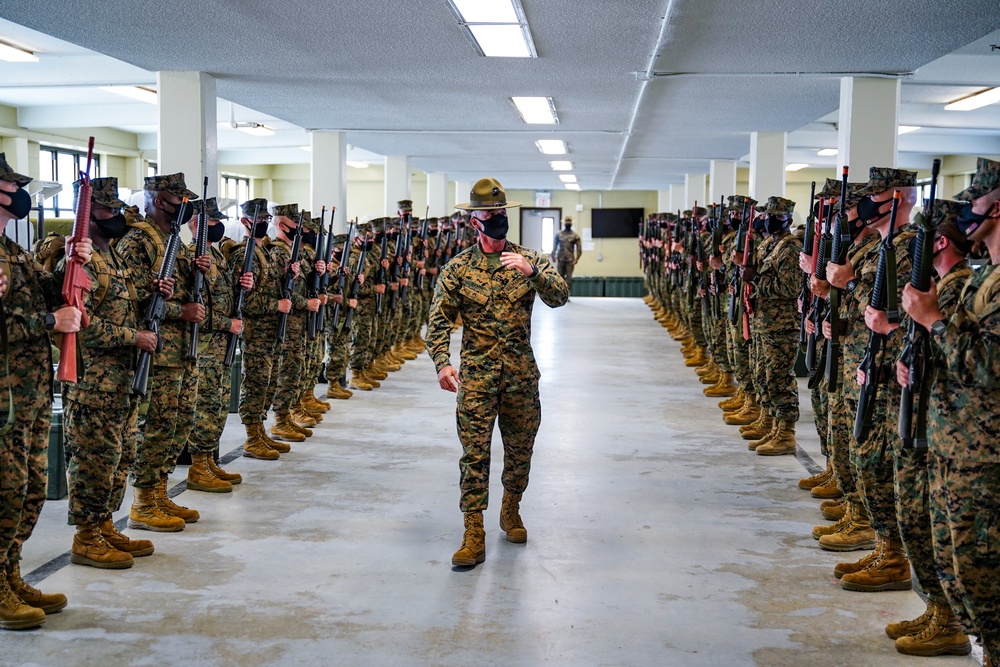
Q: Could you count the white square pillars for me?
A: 11